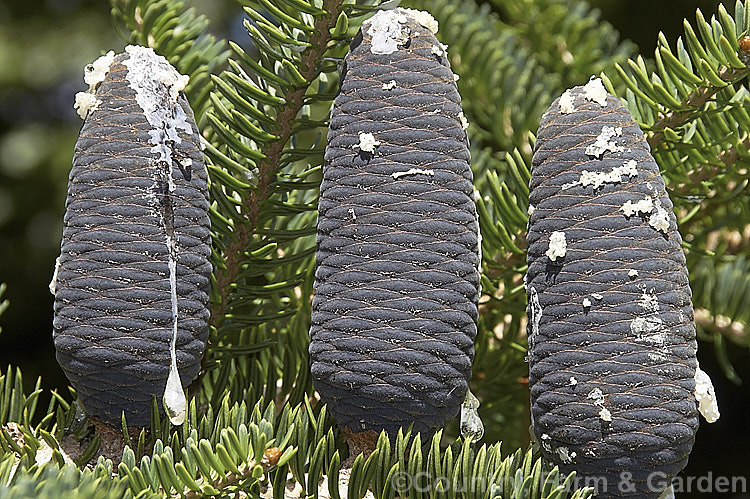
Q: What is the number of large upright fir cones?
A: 3